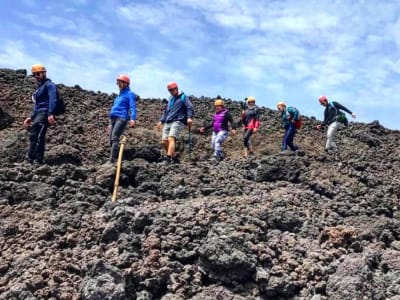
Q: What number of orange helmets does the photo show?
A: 4